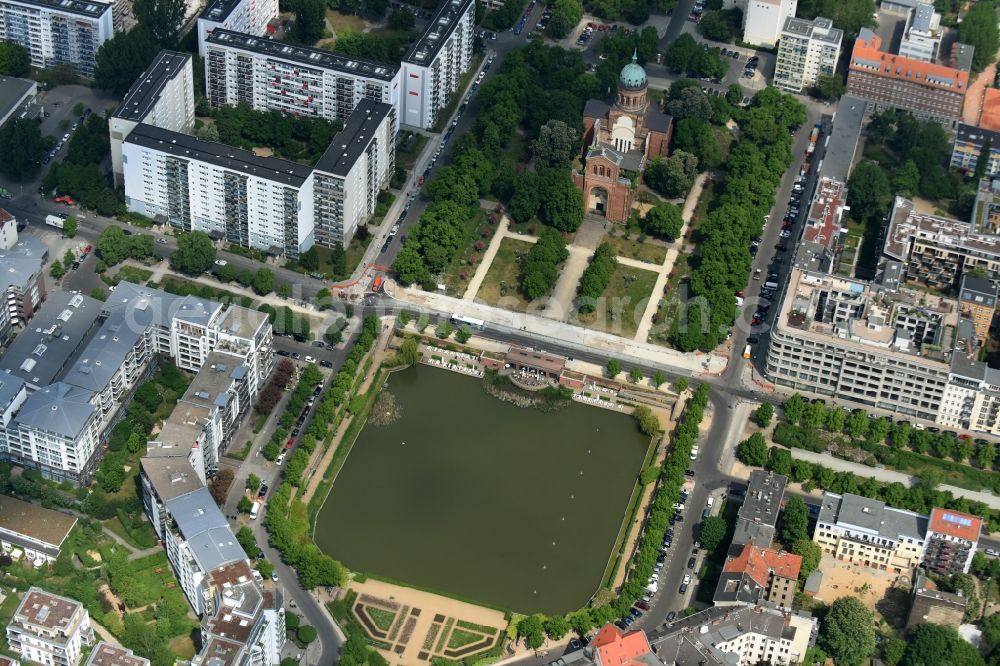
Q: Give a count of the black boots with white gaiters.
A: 0